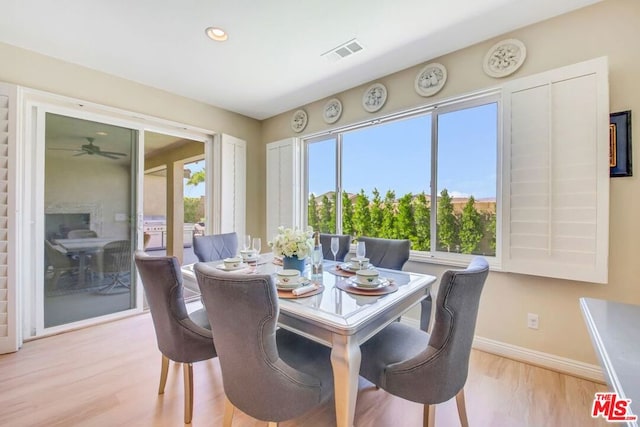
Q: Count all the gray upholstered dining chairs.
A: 6